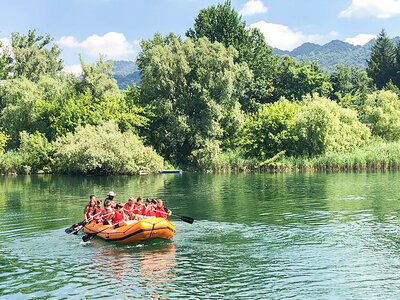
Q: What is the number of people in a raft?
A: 11